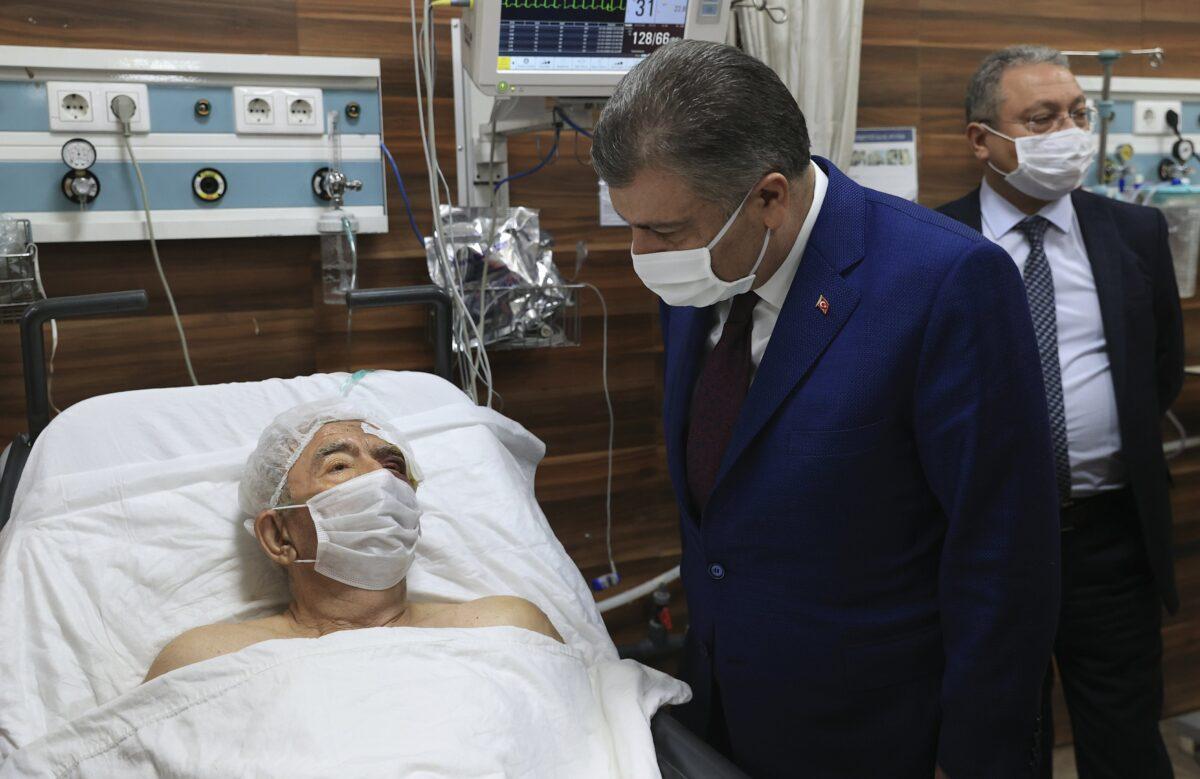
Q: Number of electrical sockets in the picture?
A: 6